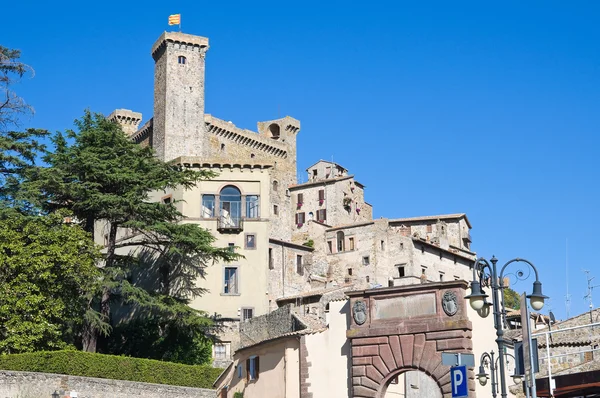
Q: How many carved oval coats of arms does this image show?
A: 2